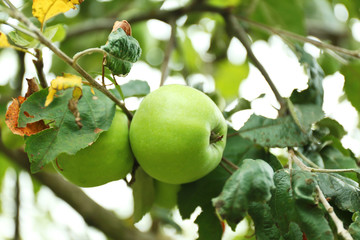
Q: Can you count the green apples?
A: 2